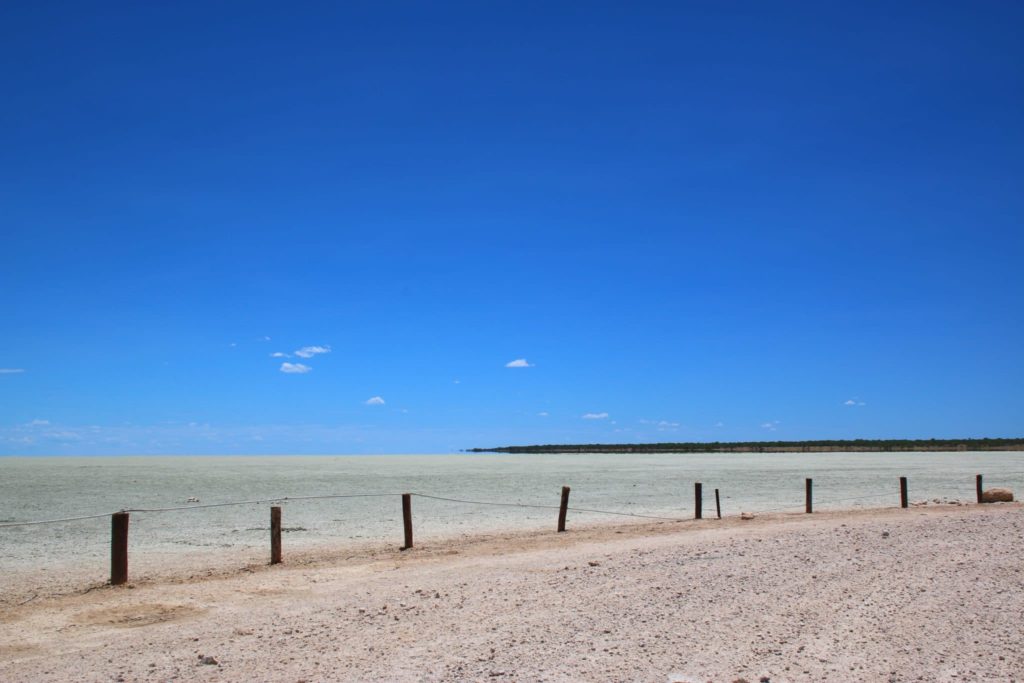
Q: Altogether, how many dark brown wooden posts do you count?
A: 9